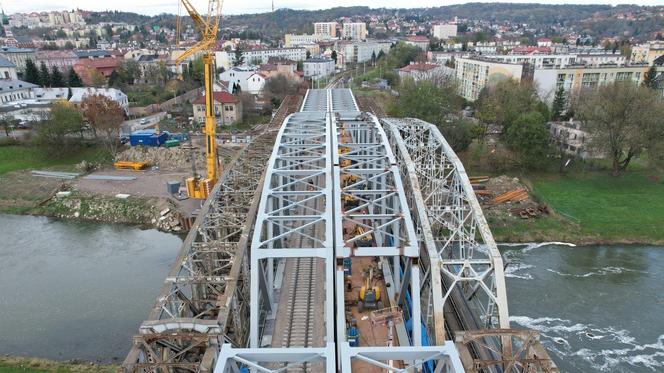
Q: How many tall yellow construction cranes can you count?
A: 1